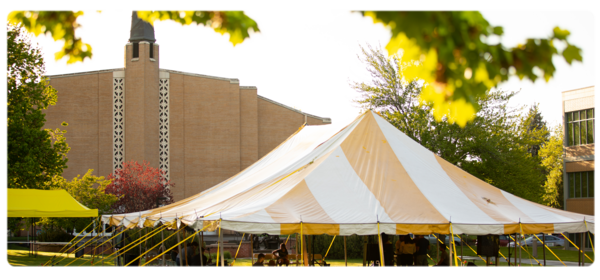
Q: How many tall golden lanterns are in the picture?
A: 0